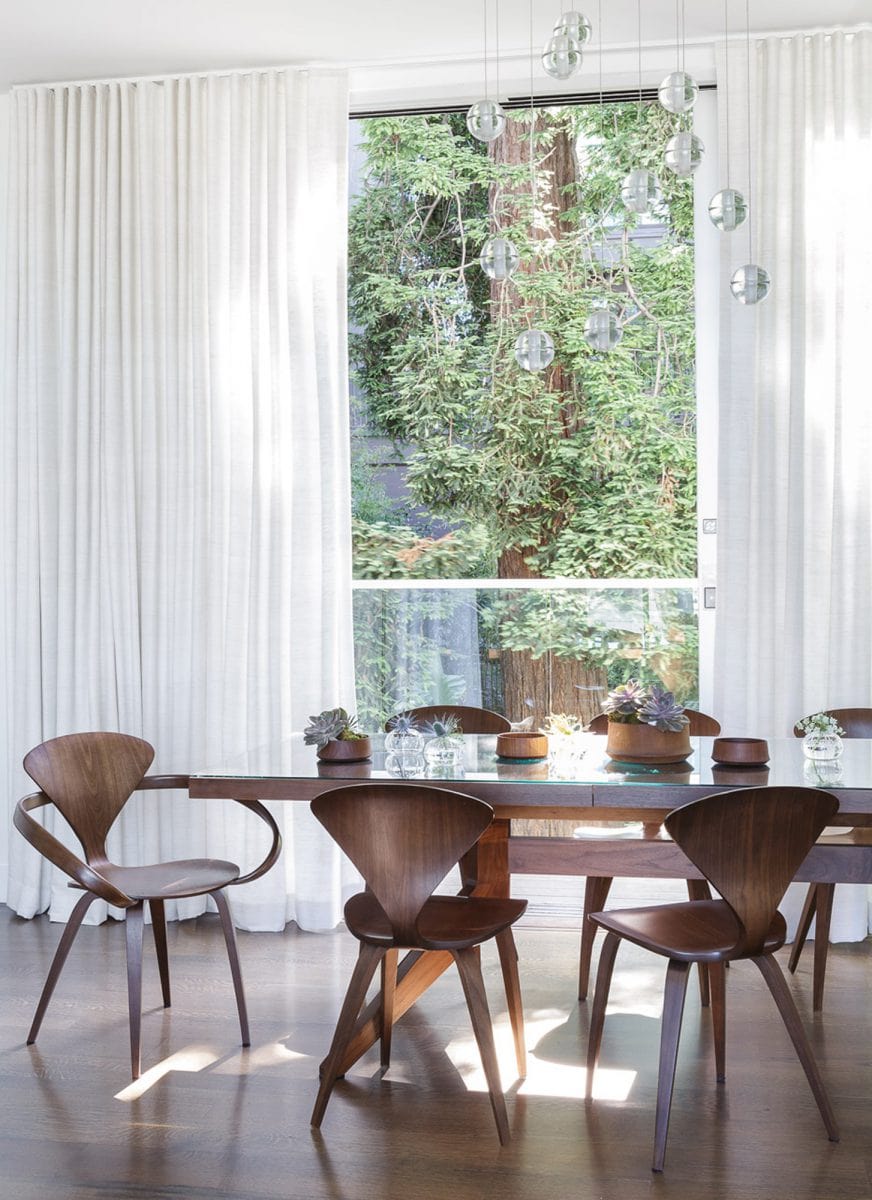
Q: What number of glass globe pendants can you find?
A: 11